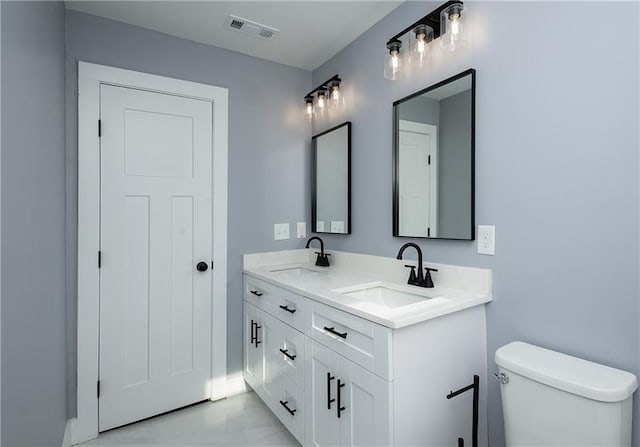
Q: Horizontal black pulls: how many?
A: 5